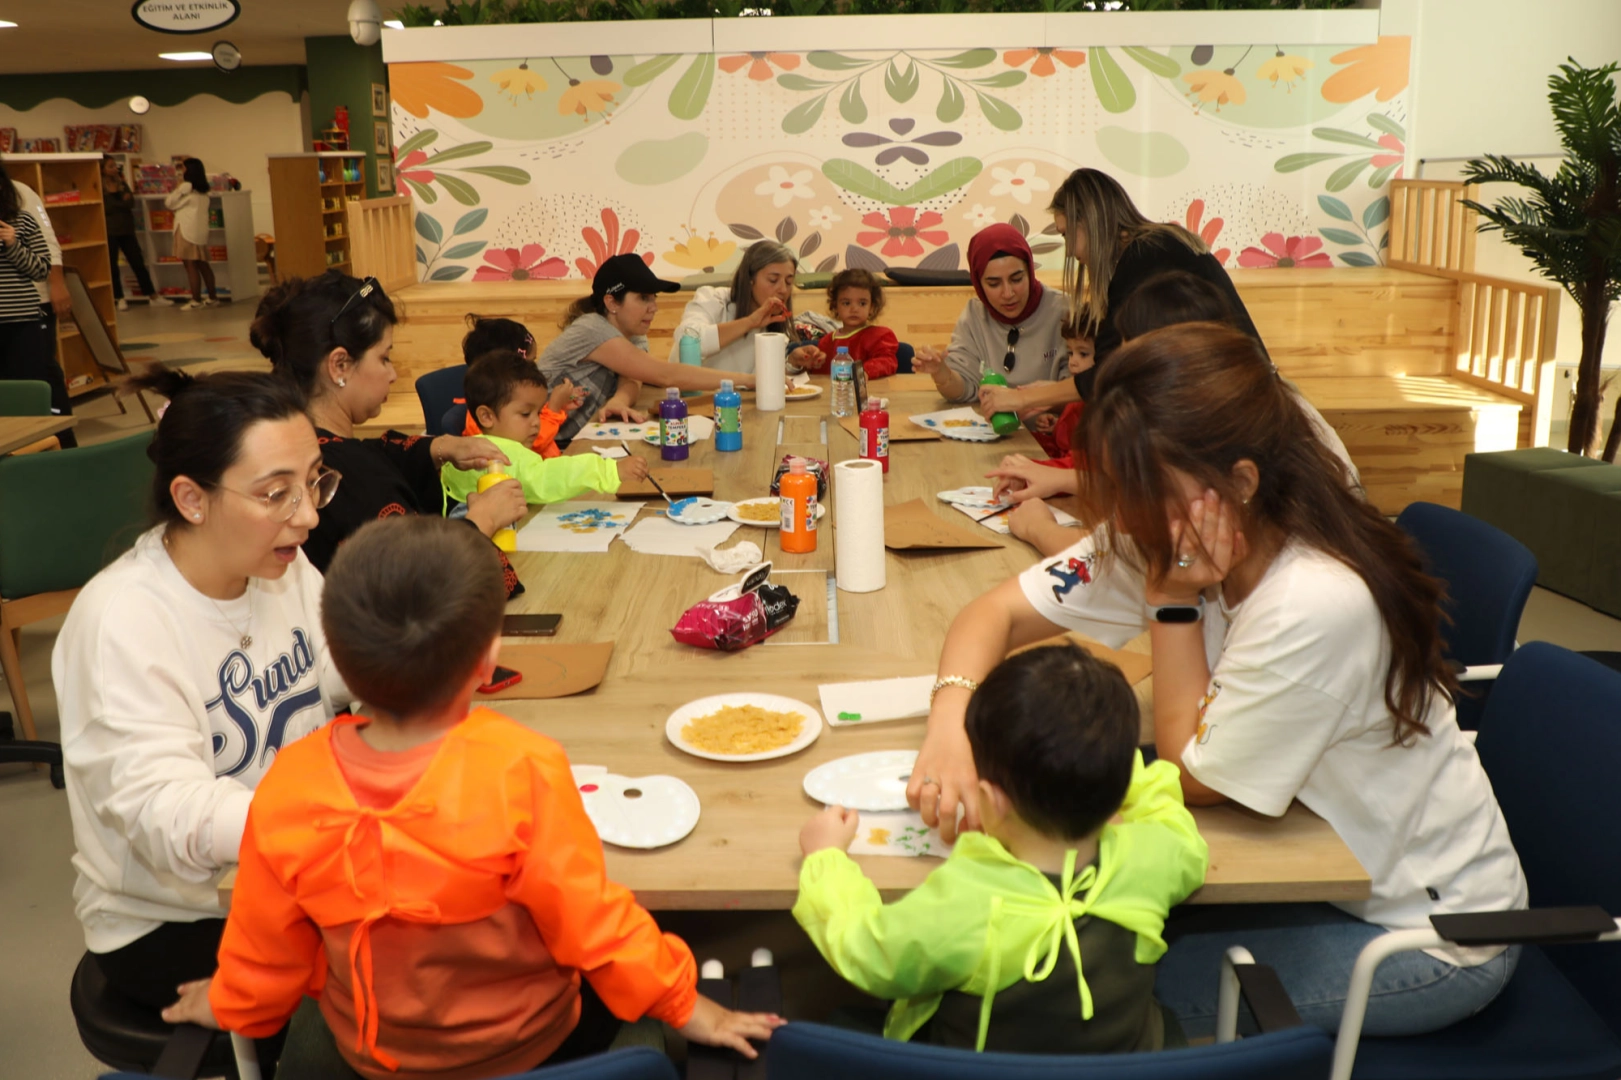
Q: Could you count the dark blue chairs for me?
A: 6